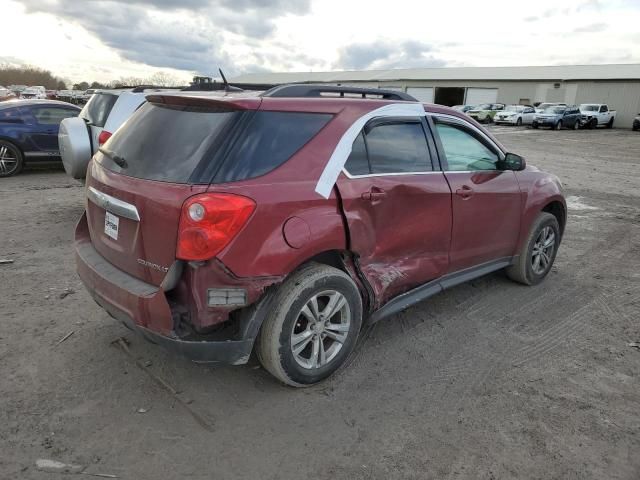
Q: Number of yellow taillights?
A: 0